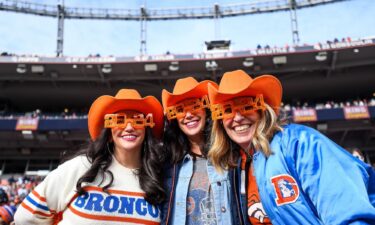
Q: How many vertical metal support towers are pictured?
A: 4